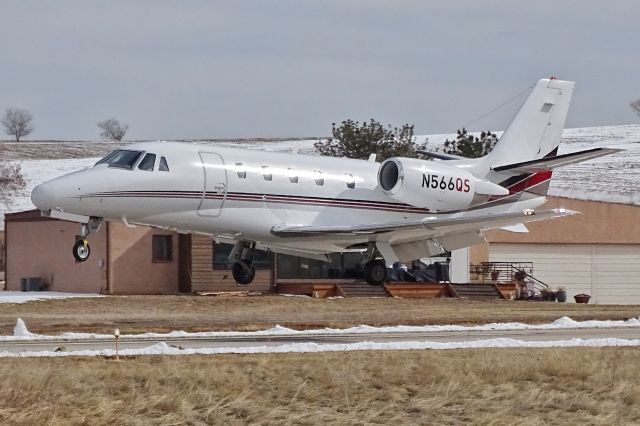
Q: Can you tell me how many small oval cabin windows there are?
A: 5